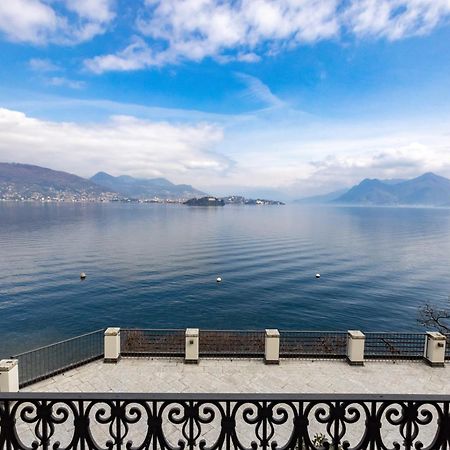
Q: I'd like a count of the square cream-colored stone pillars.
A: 6